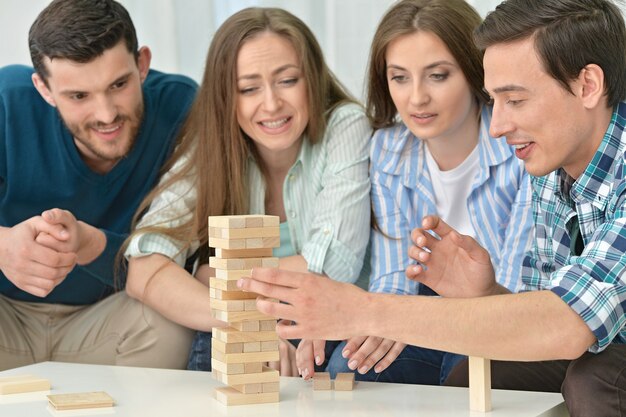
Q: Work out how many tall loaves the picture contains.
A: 0